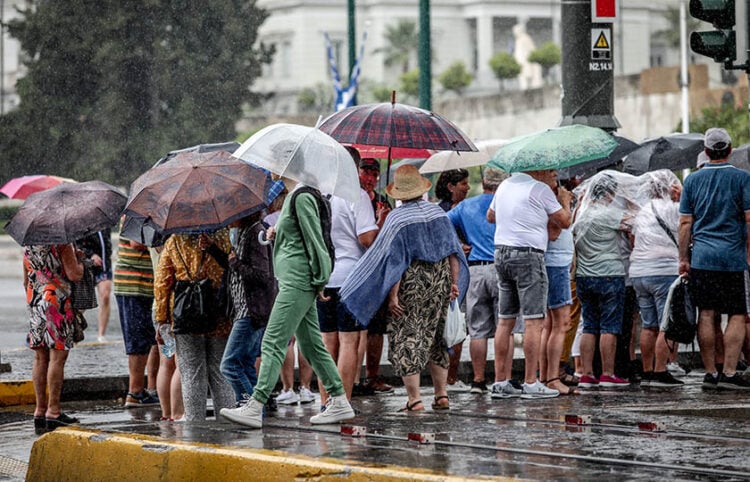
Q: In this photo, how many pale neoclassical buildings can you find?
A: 1